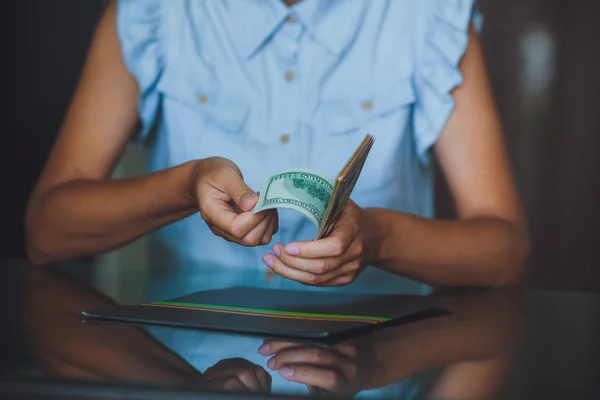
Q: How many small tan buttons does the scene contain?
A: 5